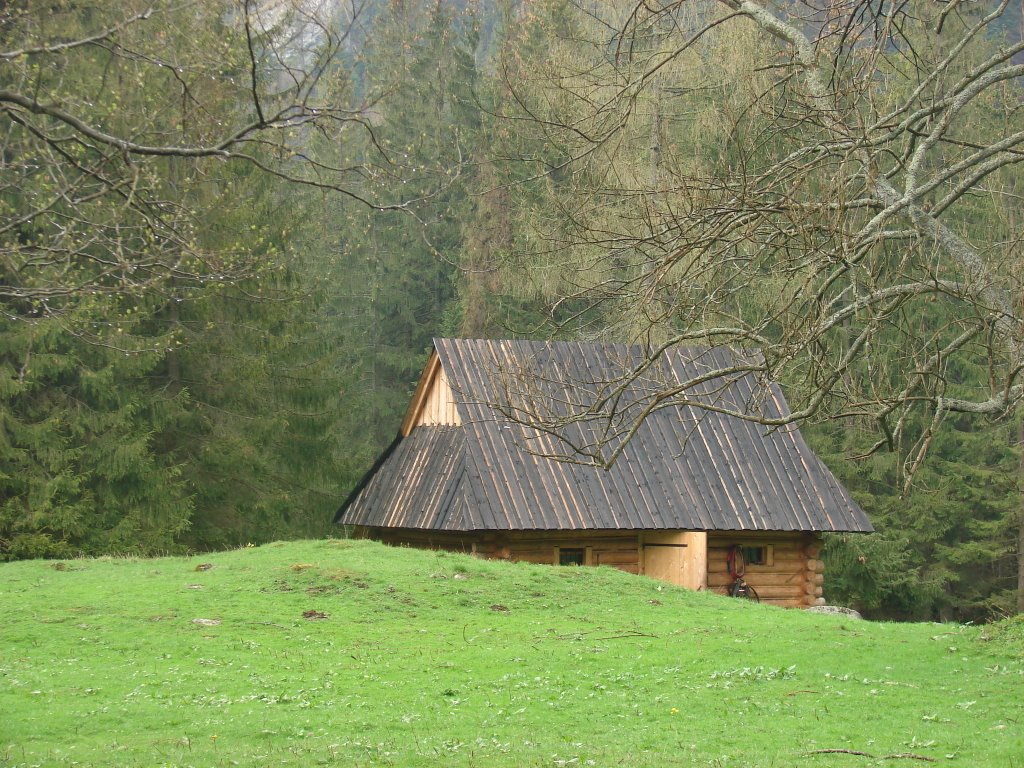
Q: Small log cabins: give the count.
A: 1